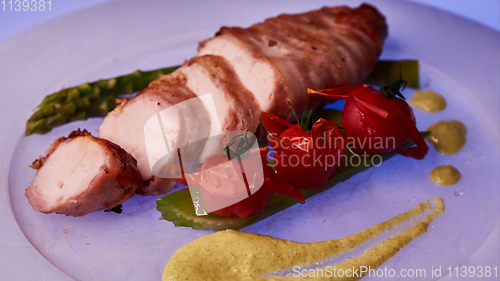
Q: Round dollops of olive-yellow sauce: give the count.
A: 3